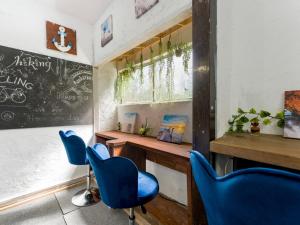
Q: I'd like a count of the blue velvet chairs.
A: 3